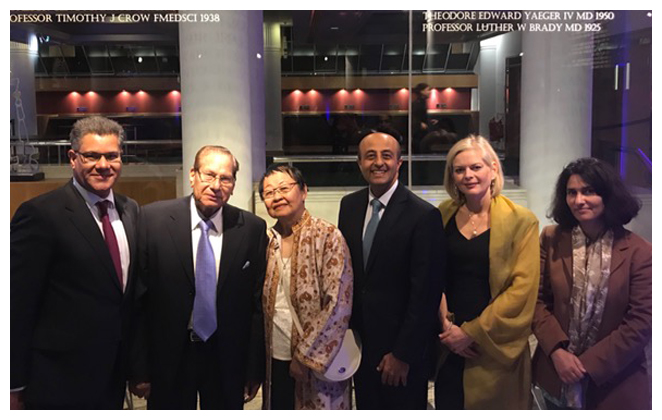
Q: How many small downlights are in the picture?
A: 12